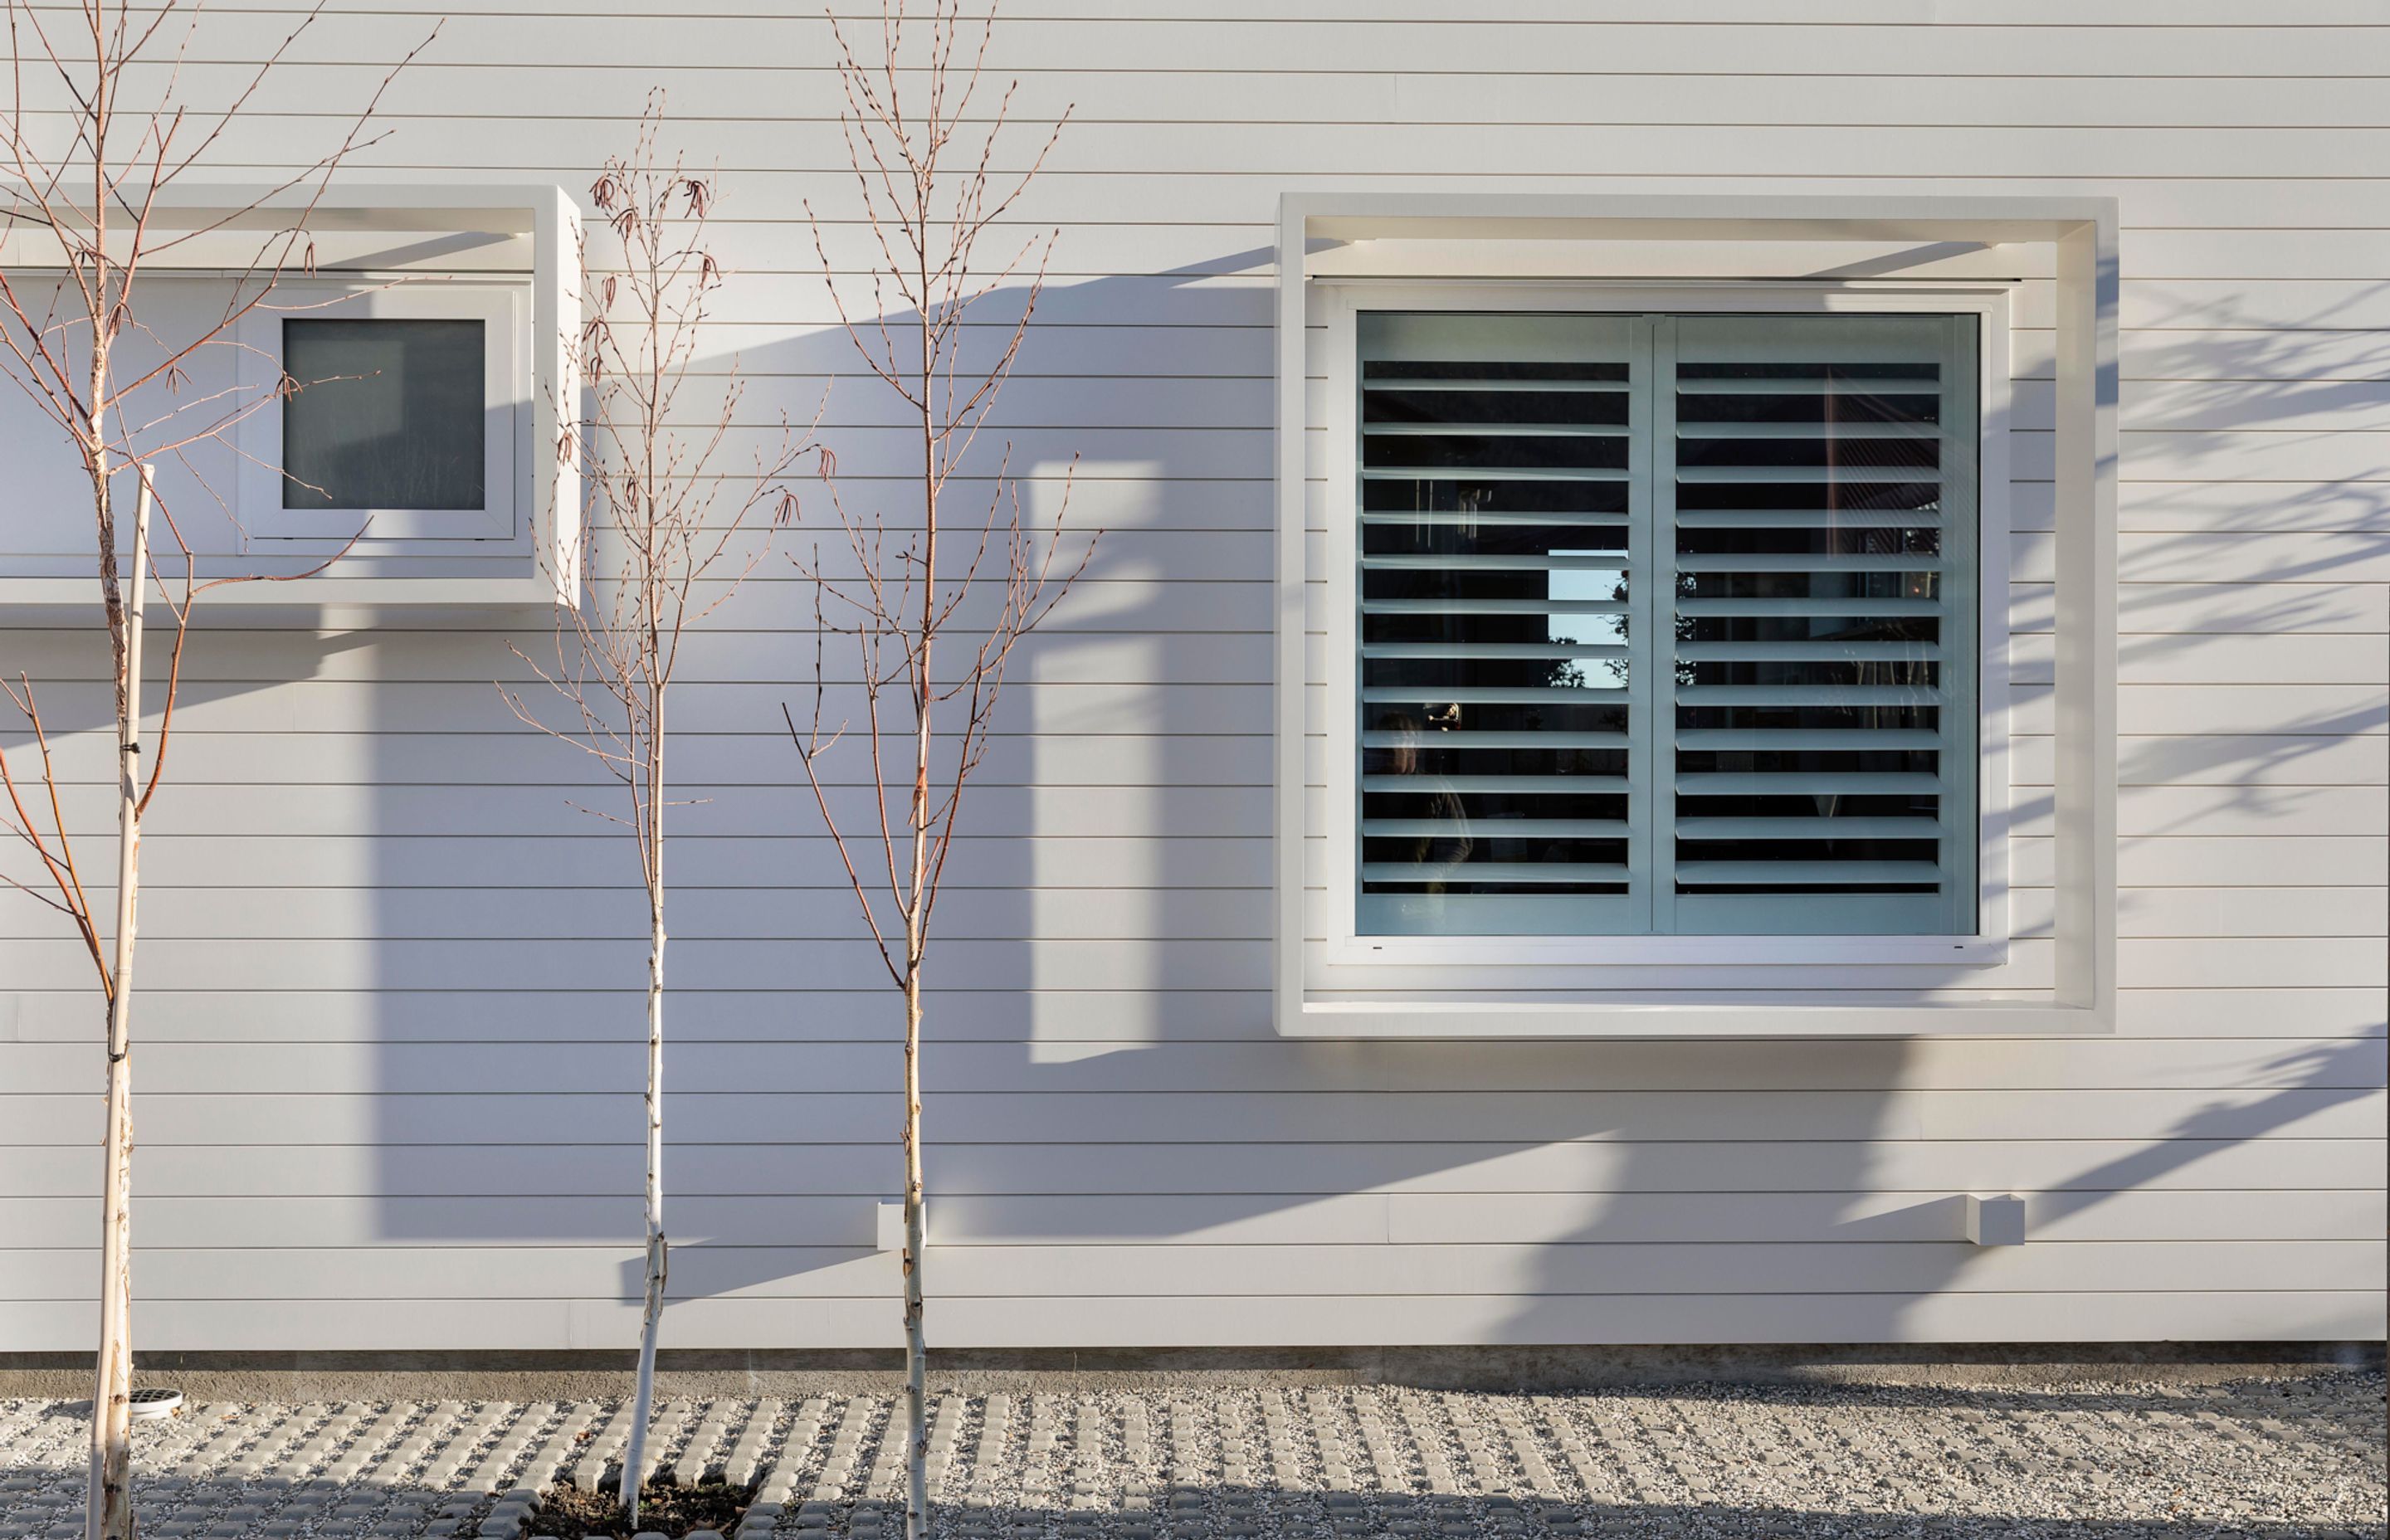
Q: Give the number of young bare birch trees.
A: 3